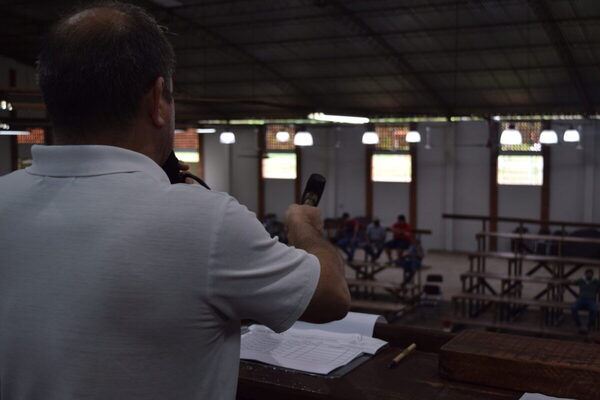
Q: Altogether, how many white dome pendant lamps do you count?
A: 8